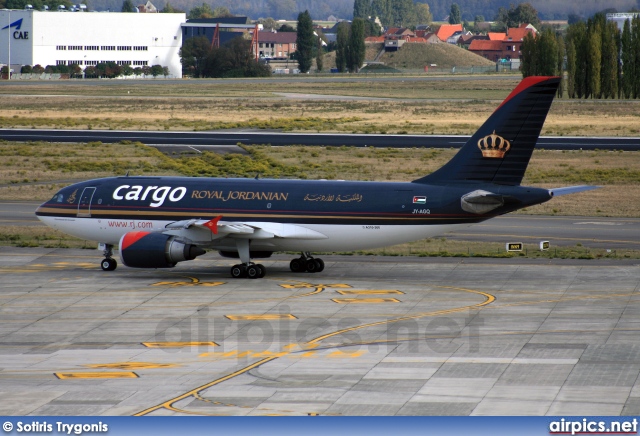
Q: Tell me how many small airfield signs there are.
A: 2